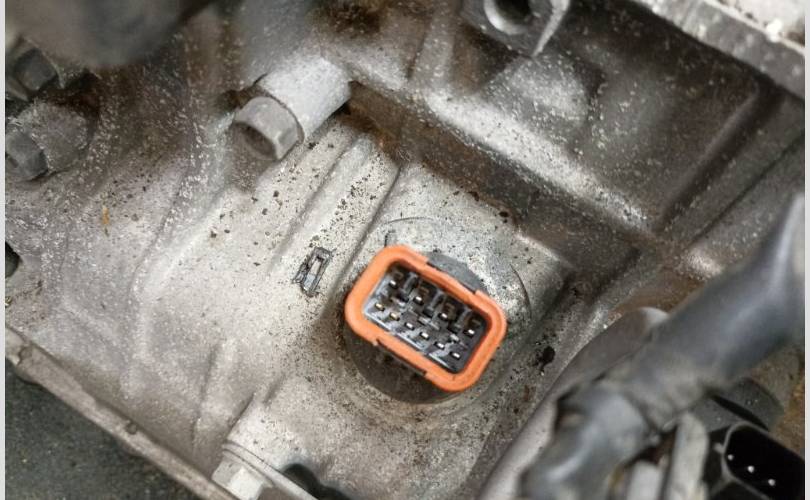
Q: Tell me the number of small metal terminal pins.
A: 13